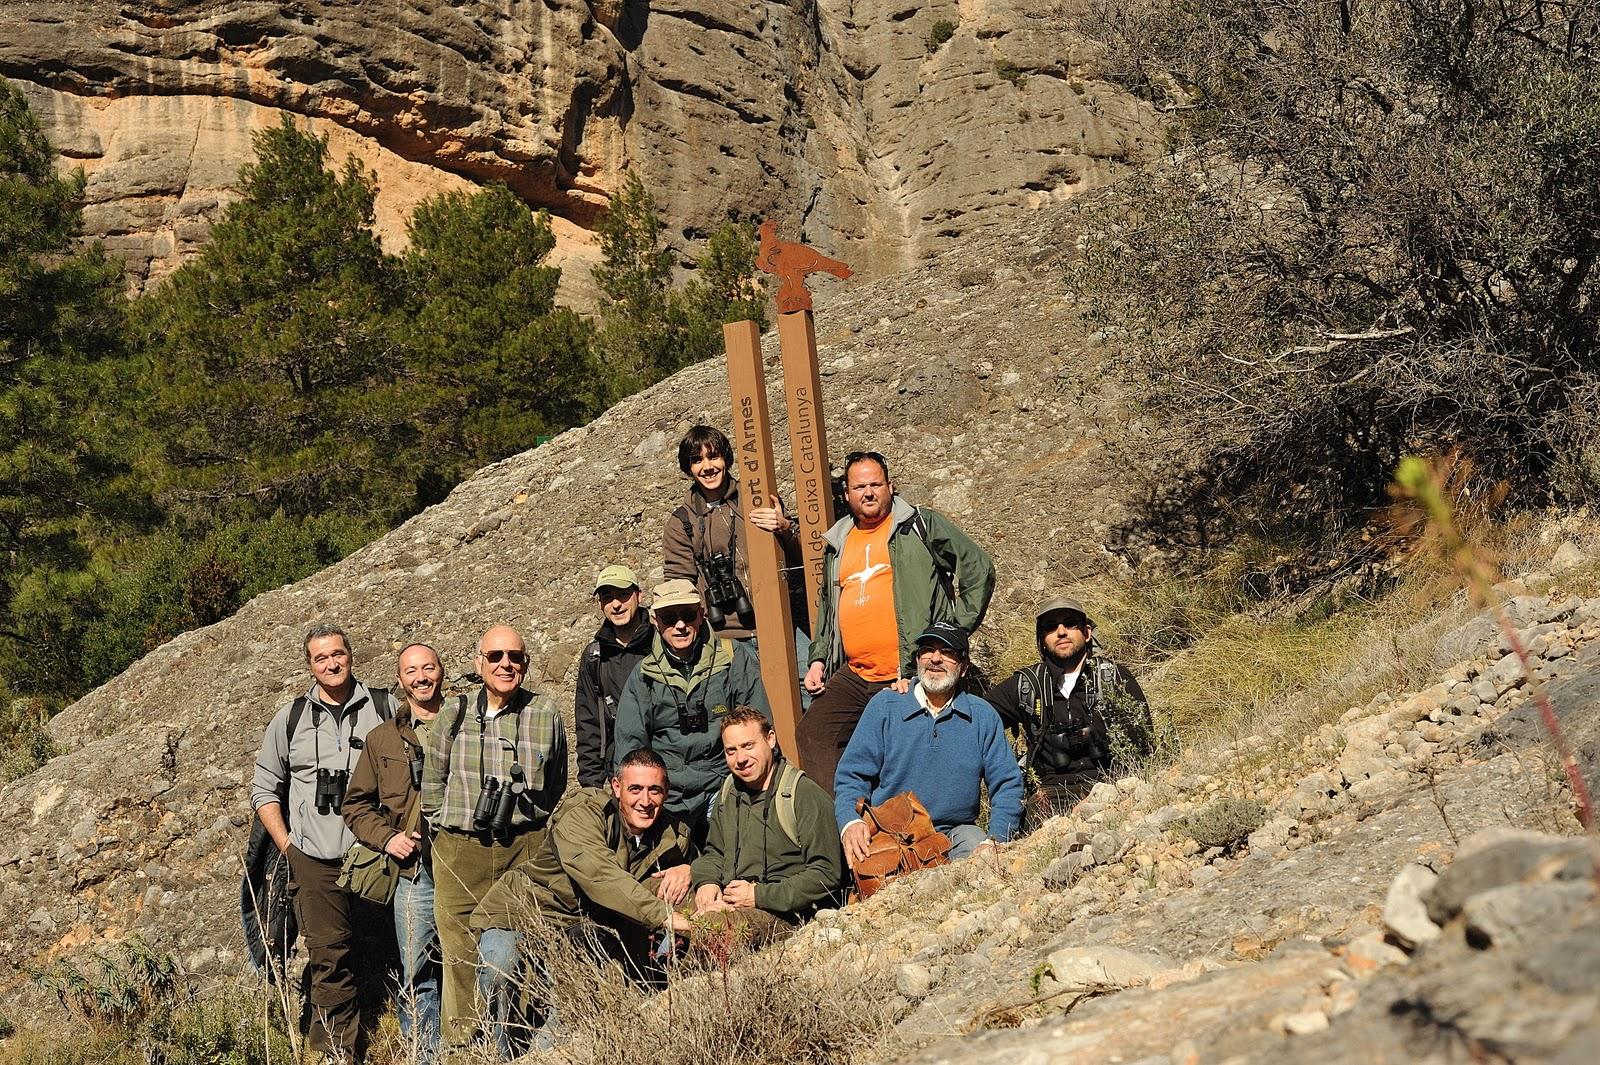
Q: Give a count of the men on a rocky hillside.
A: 11